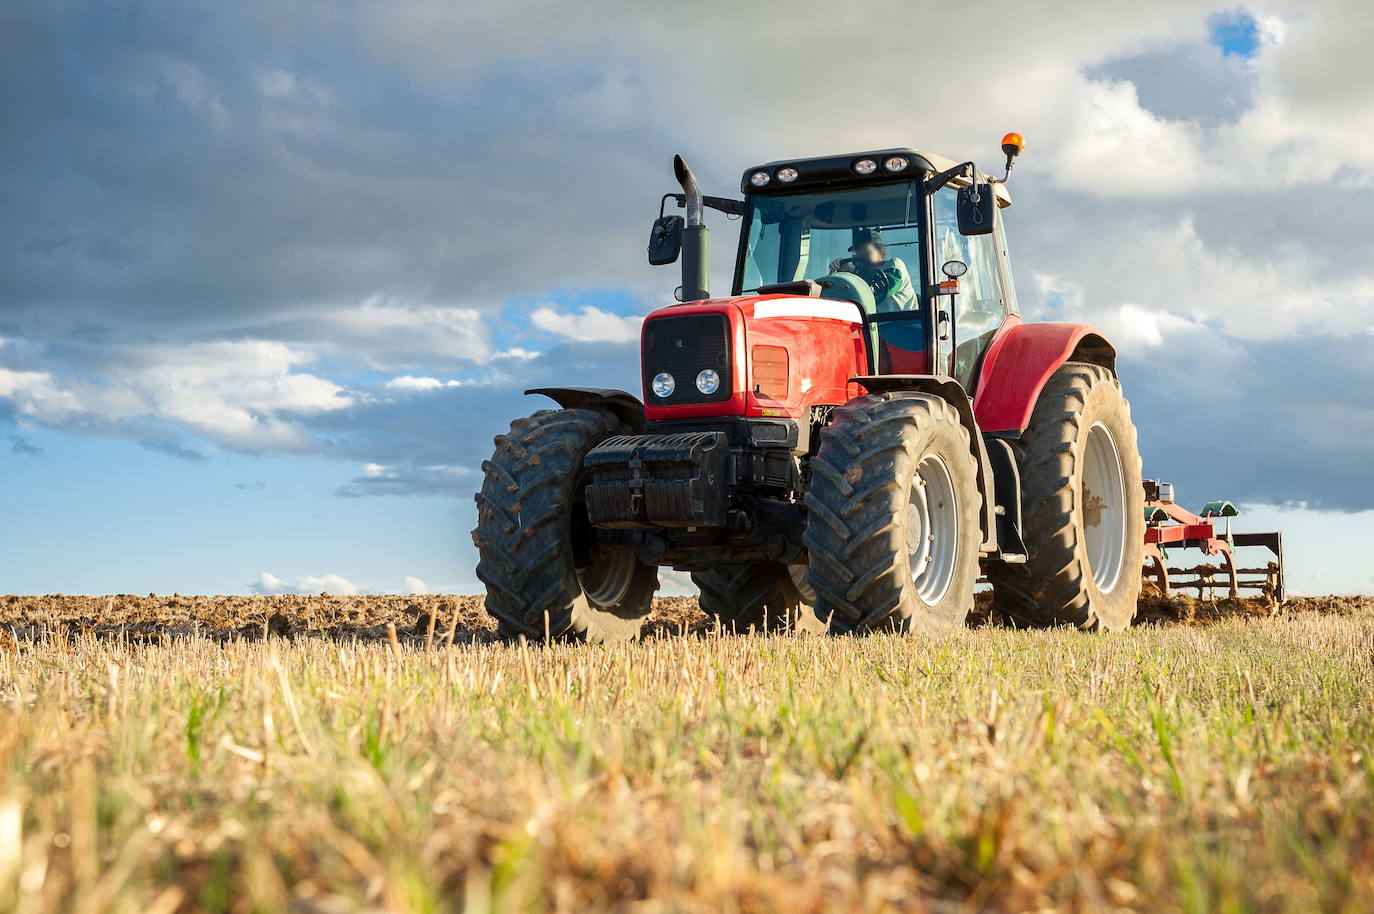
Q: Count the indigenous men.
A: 0